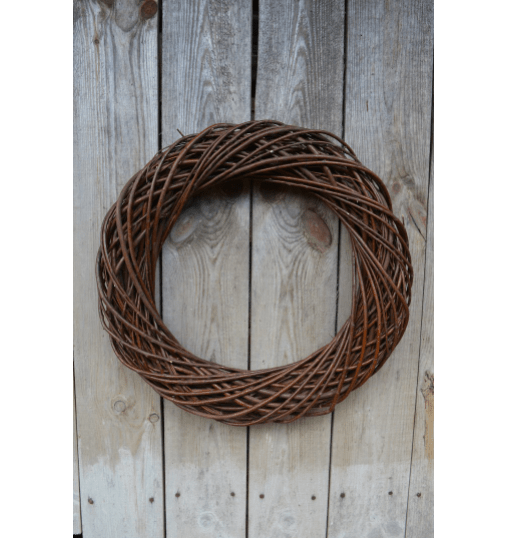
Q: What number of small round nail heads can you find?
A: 9